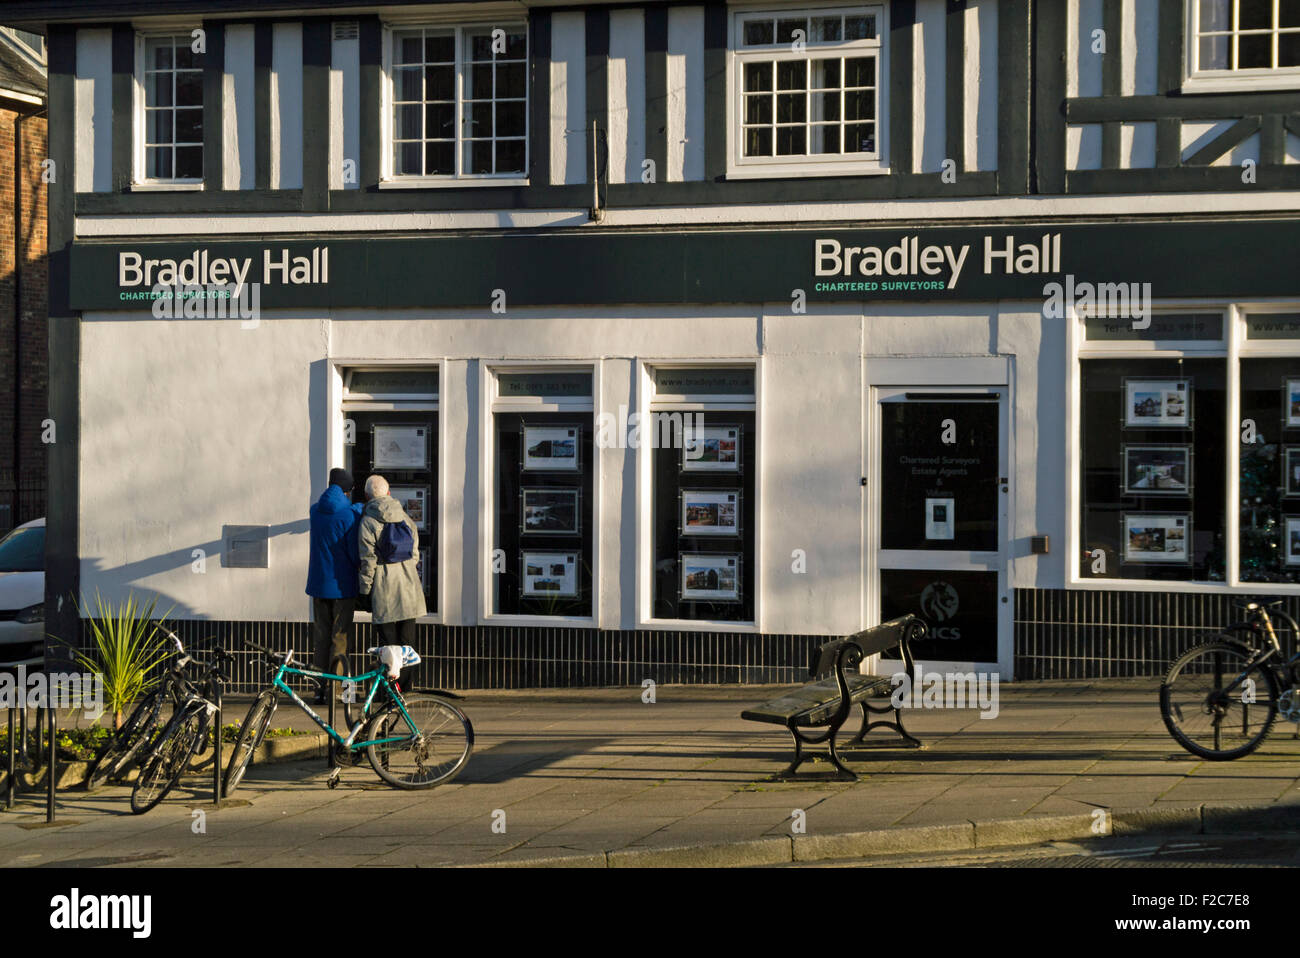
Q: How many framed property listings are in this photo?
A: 15